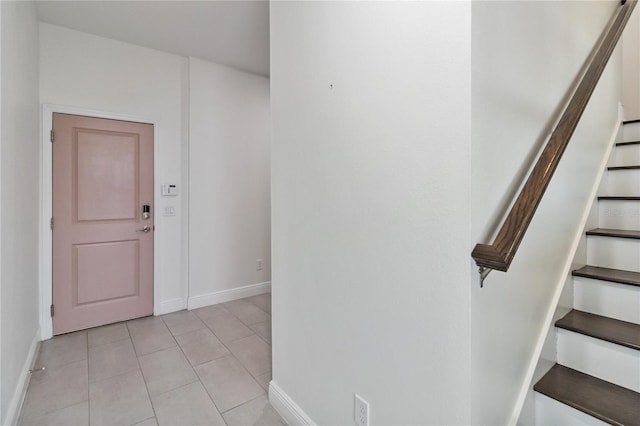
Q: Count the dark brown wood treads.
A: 8